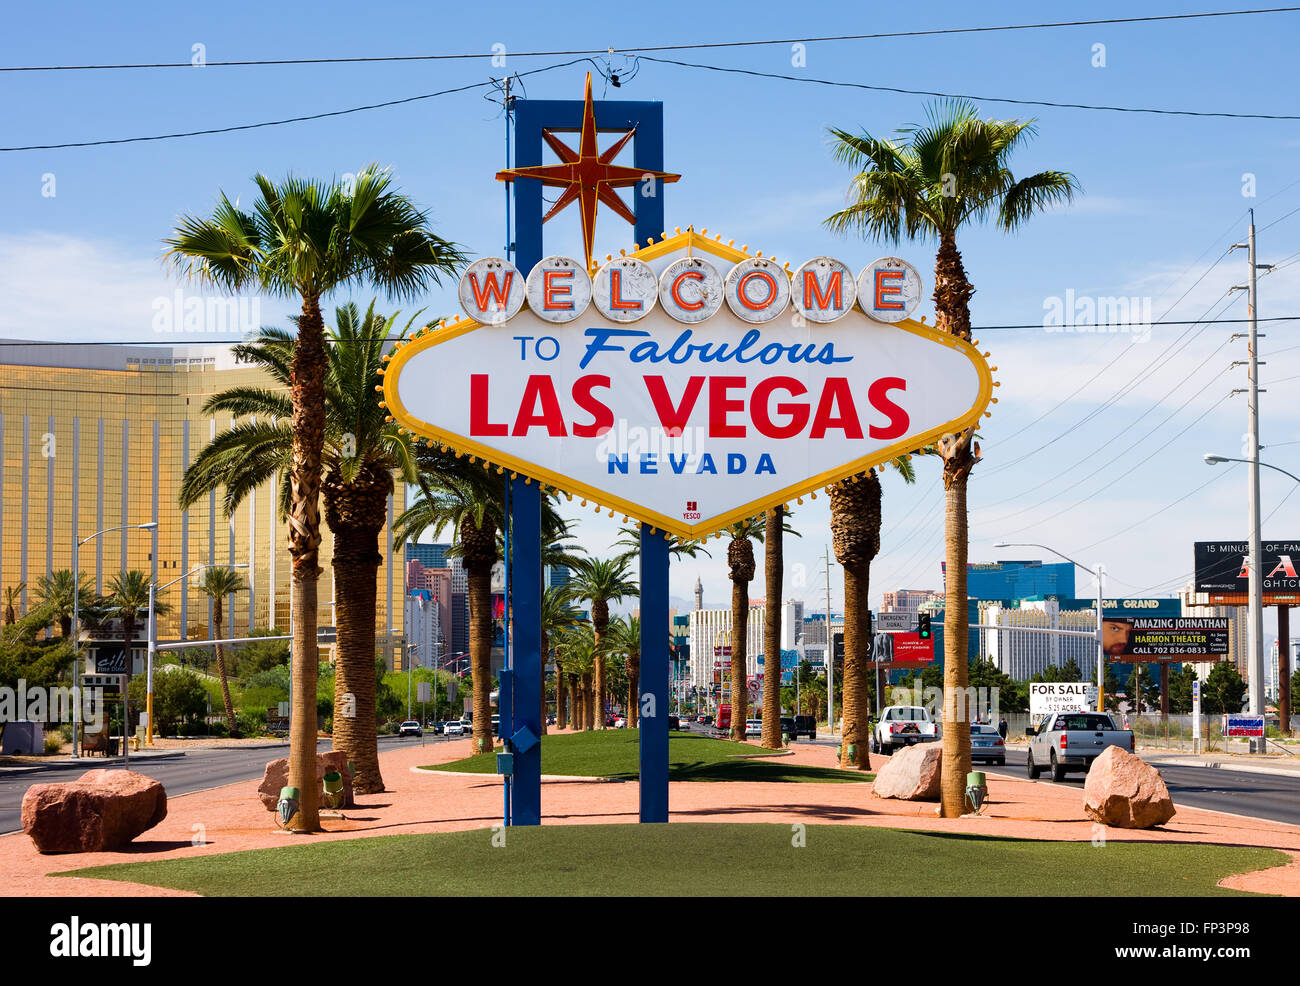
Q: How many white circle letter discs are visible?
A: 7